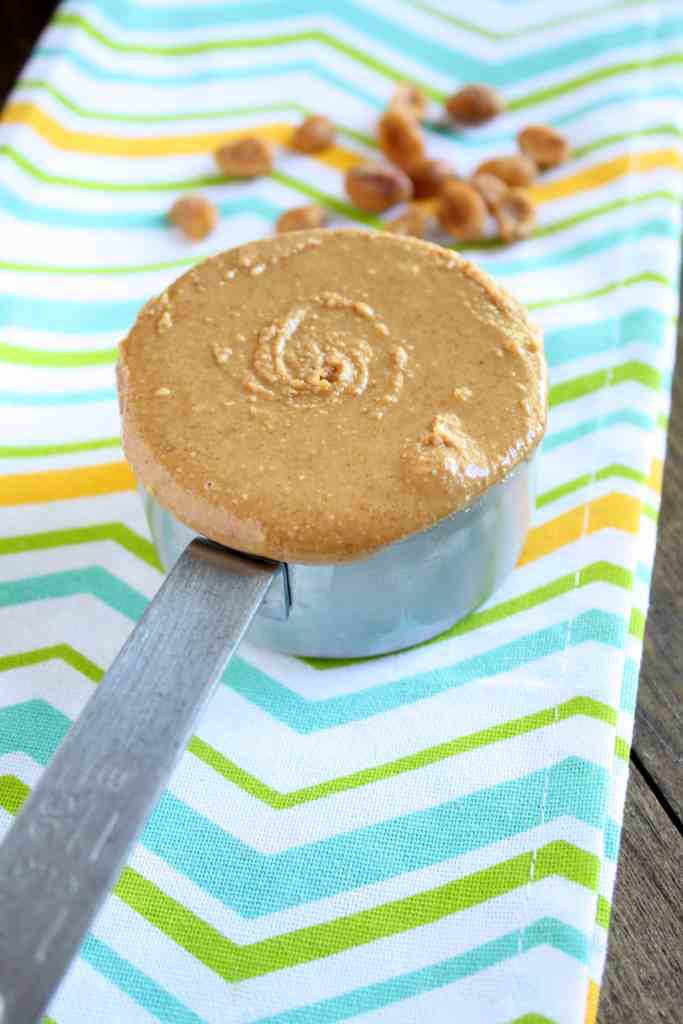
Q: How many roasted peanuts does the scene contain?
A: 15